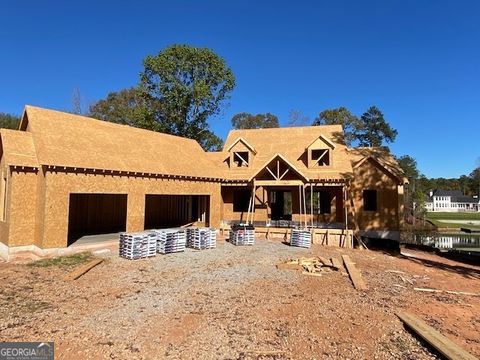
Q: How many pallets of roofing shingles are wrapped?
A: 5